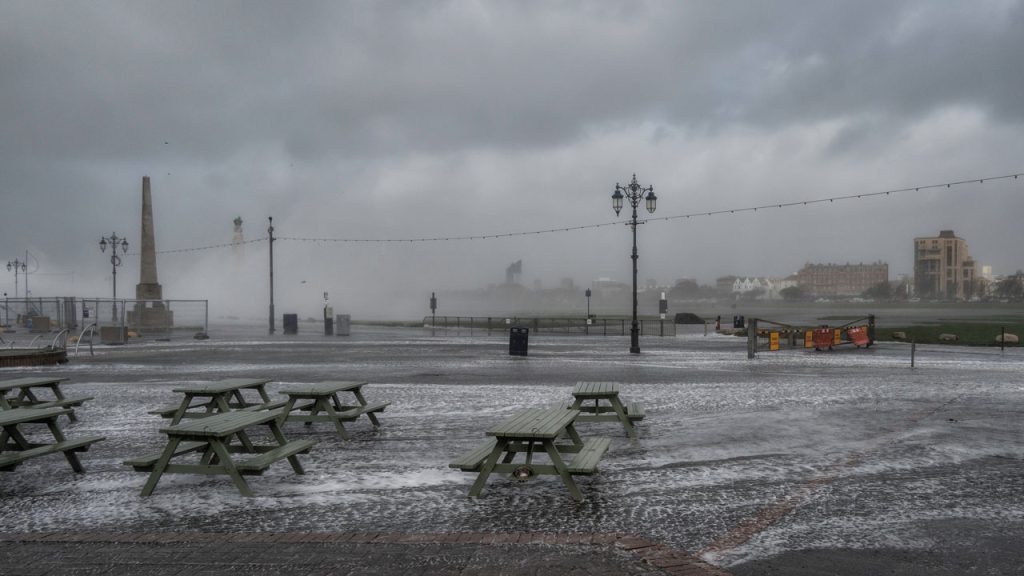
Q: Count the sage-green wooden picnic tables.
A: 7